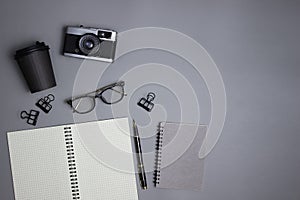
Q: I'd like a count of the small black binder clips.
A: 3